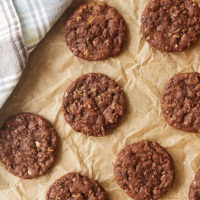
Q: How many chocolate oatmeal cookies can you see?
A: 8